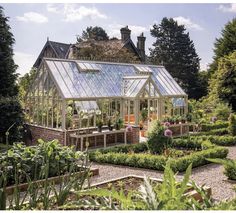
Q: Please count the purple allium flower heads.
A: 4